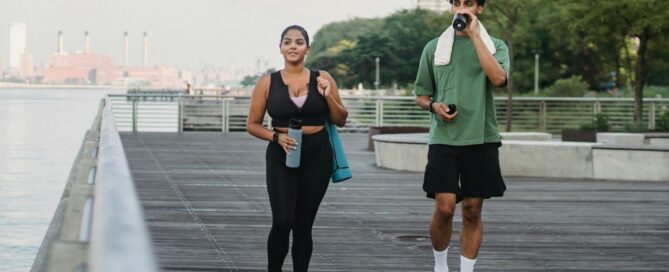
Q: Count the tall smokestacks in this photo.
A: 4